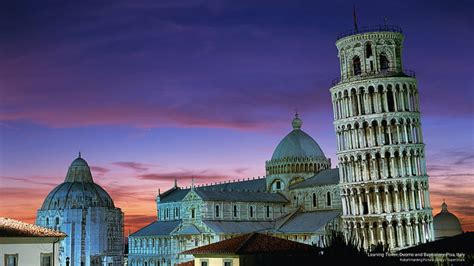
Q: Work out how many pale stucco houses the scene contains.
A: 2